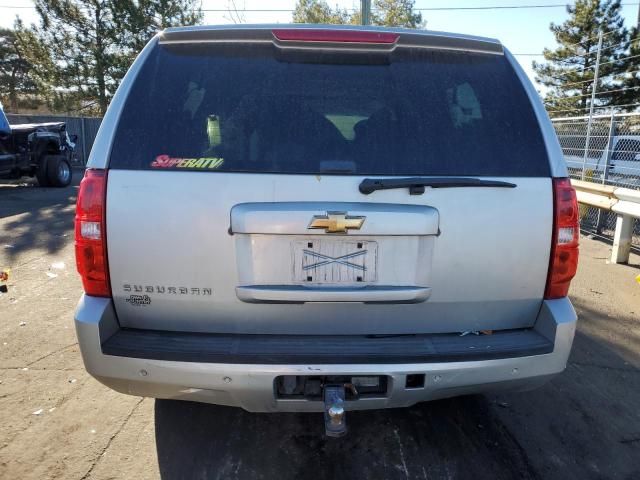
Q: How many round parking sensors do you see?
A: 4